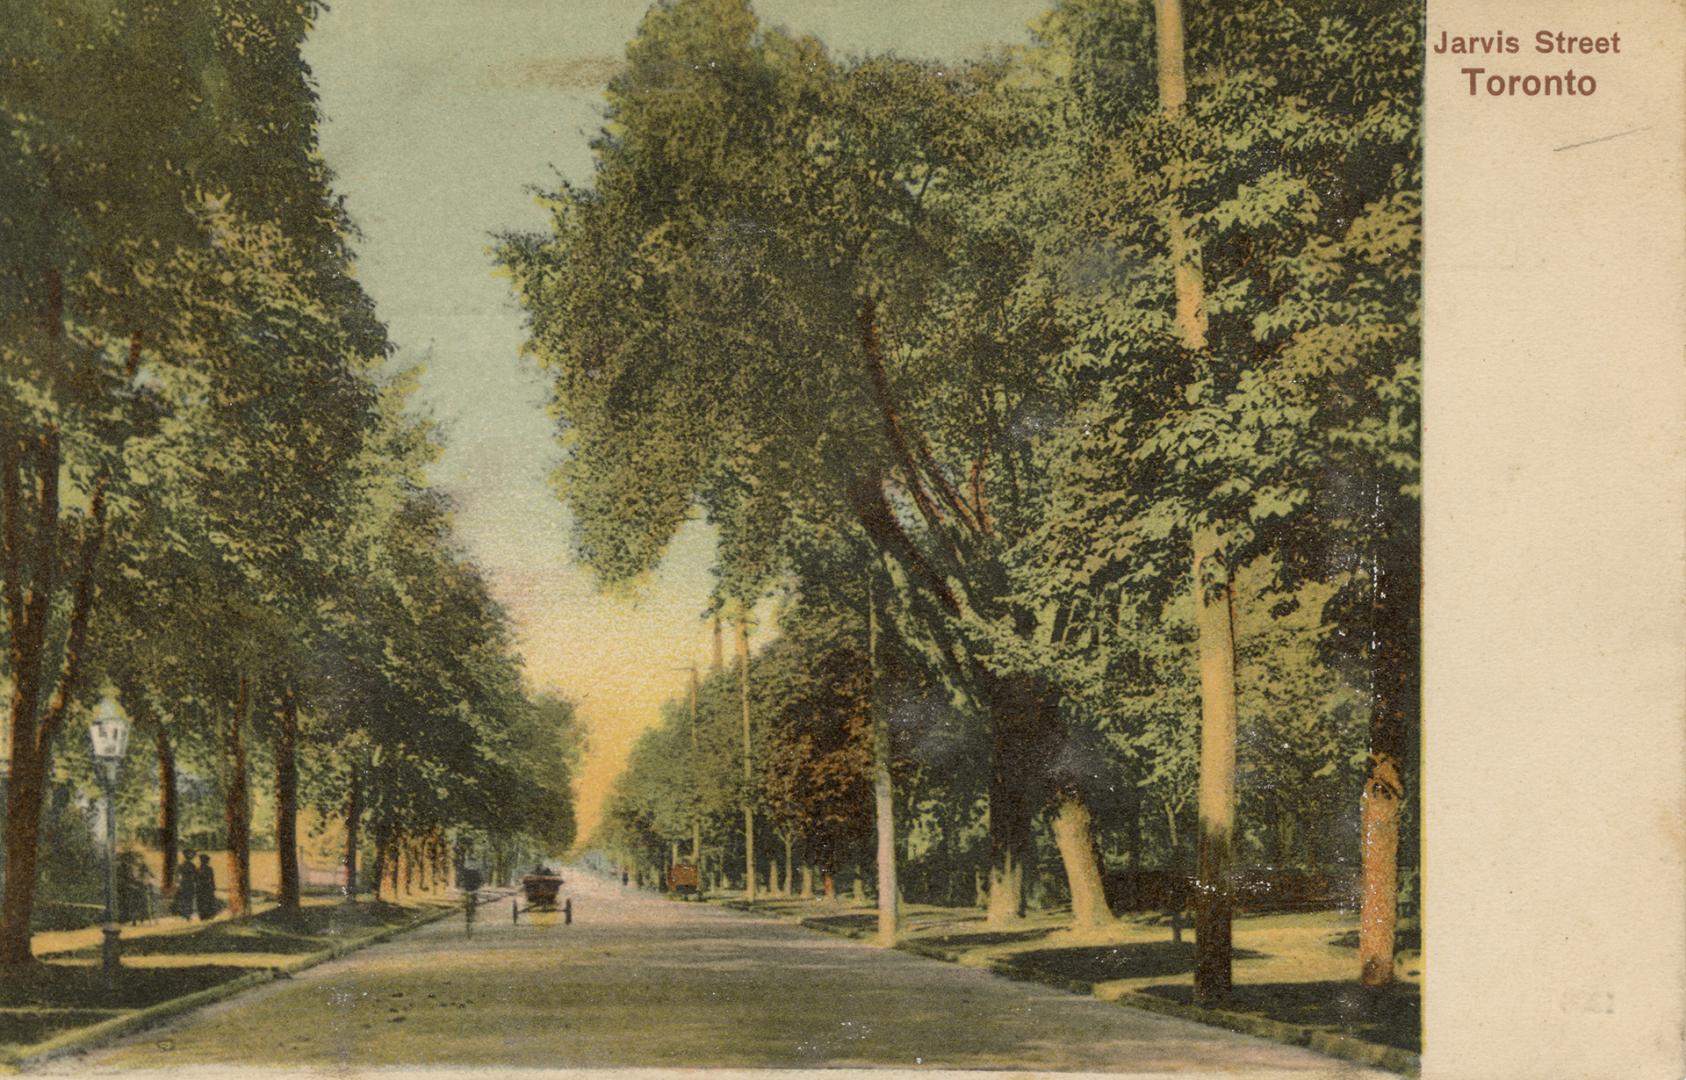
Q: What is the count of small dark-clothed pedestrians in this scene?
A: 2